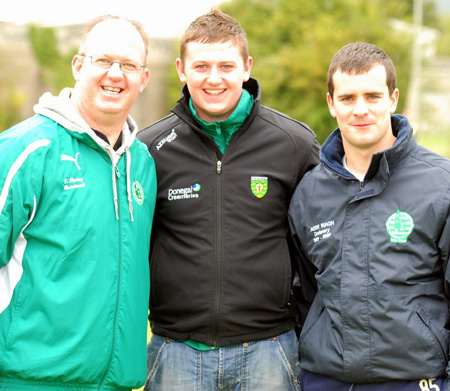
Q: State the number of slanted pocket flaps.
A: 2